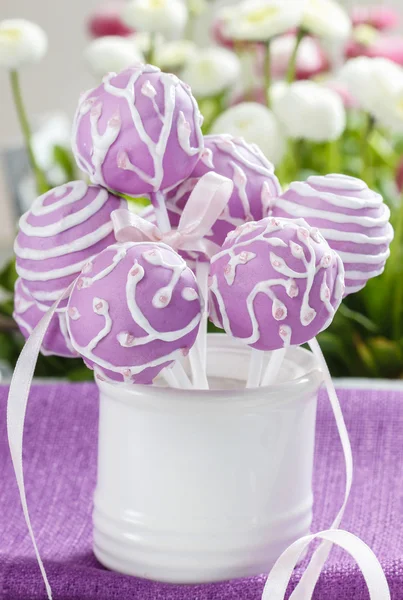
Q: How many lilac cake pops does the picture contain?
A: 7